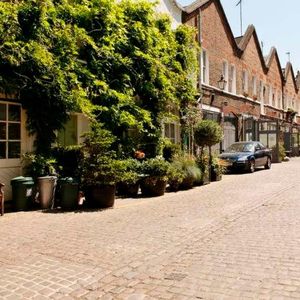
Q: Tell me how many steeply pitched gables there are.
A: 4